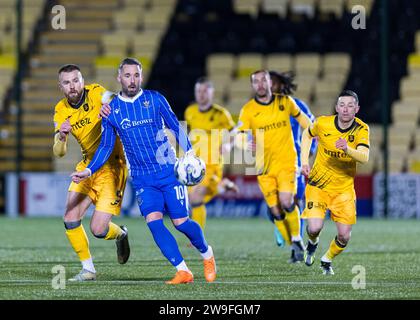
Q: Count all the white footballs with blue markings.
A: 1